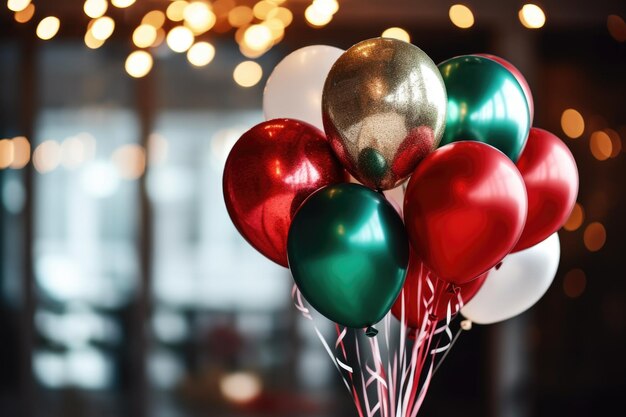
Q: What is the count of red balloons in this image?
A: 5